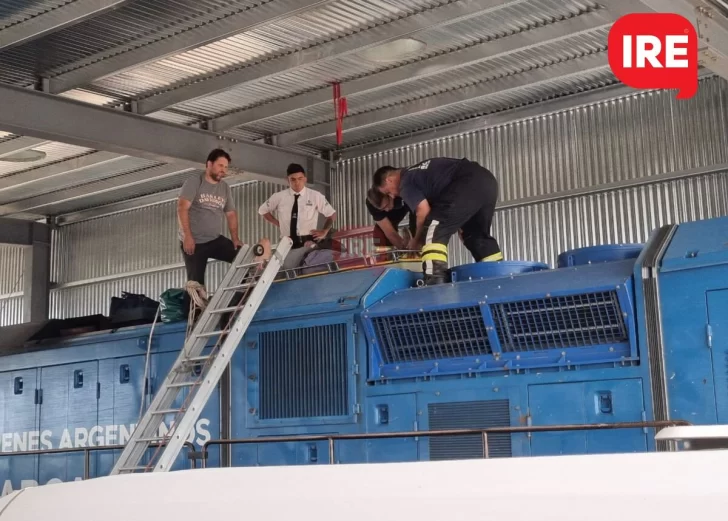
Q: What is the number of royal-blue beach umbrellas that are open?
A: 0